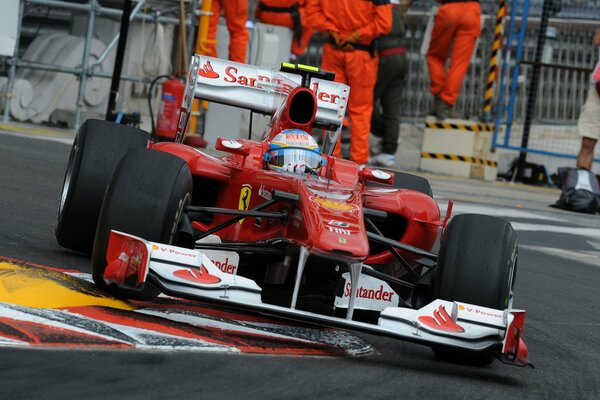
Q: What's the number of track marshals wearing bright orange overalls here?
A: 4